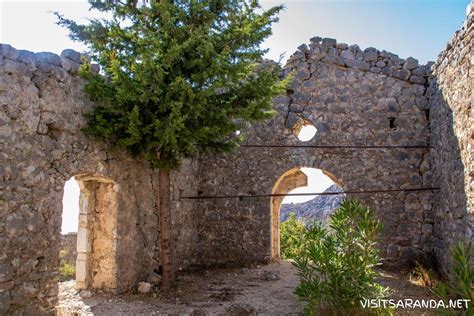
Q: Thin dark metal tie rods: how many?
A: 2